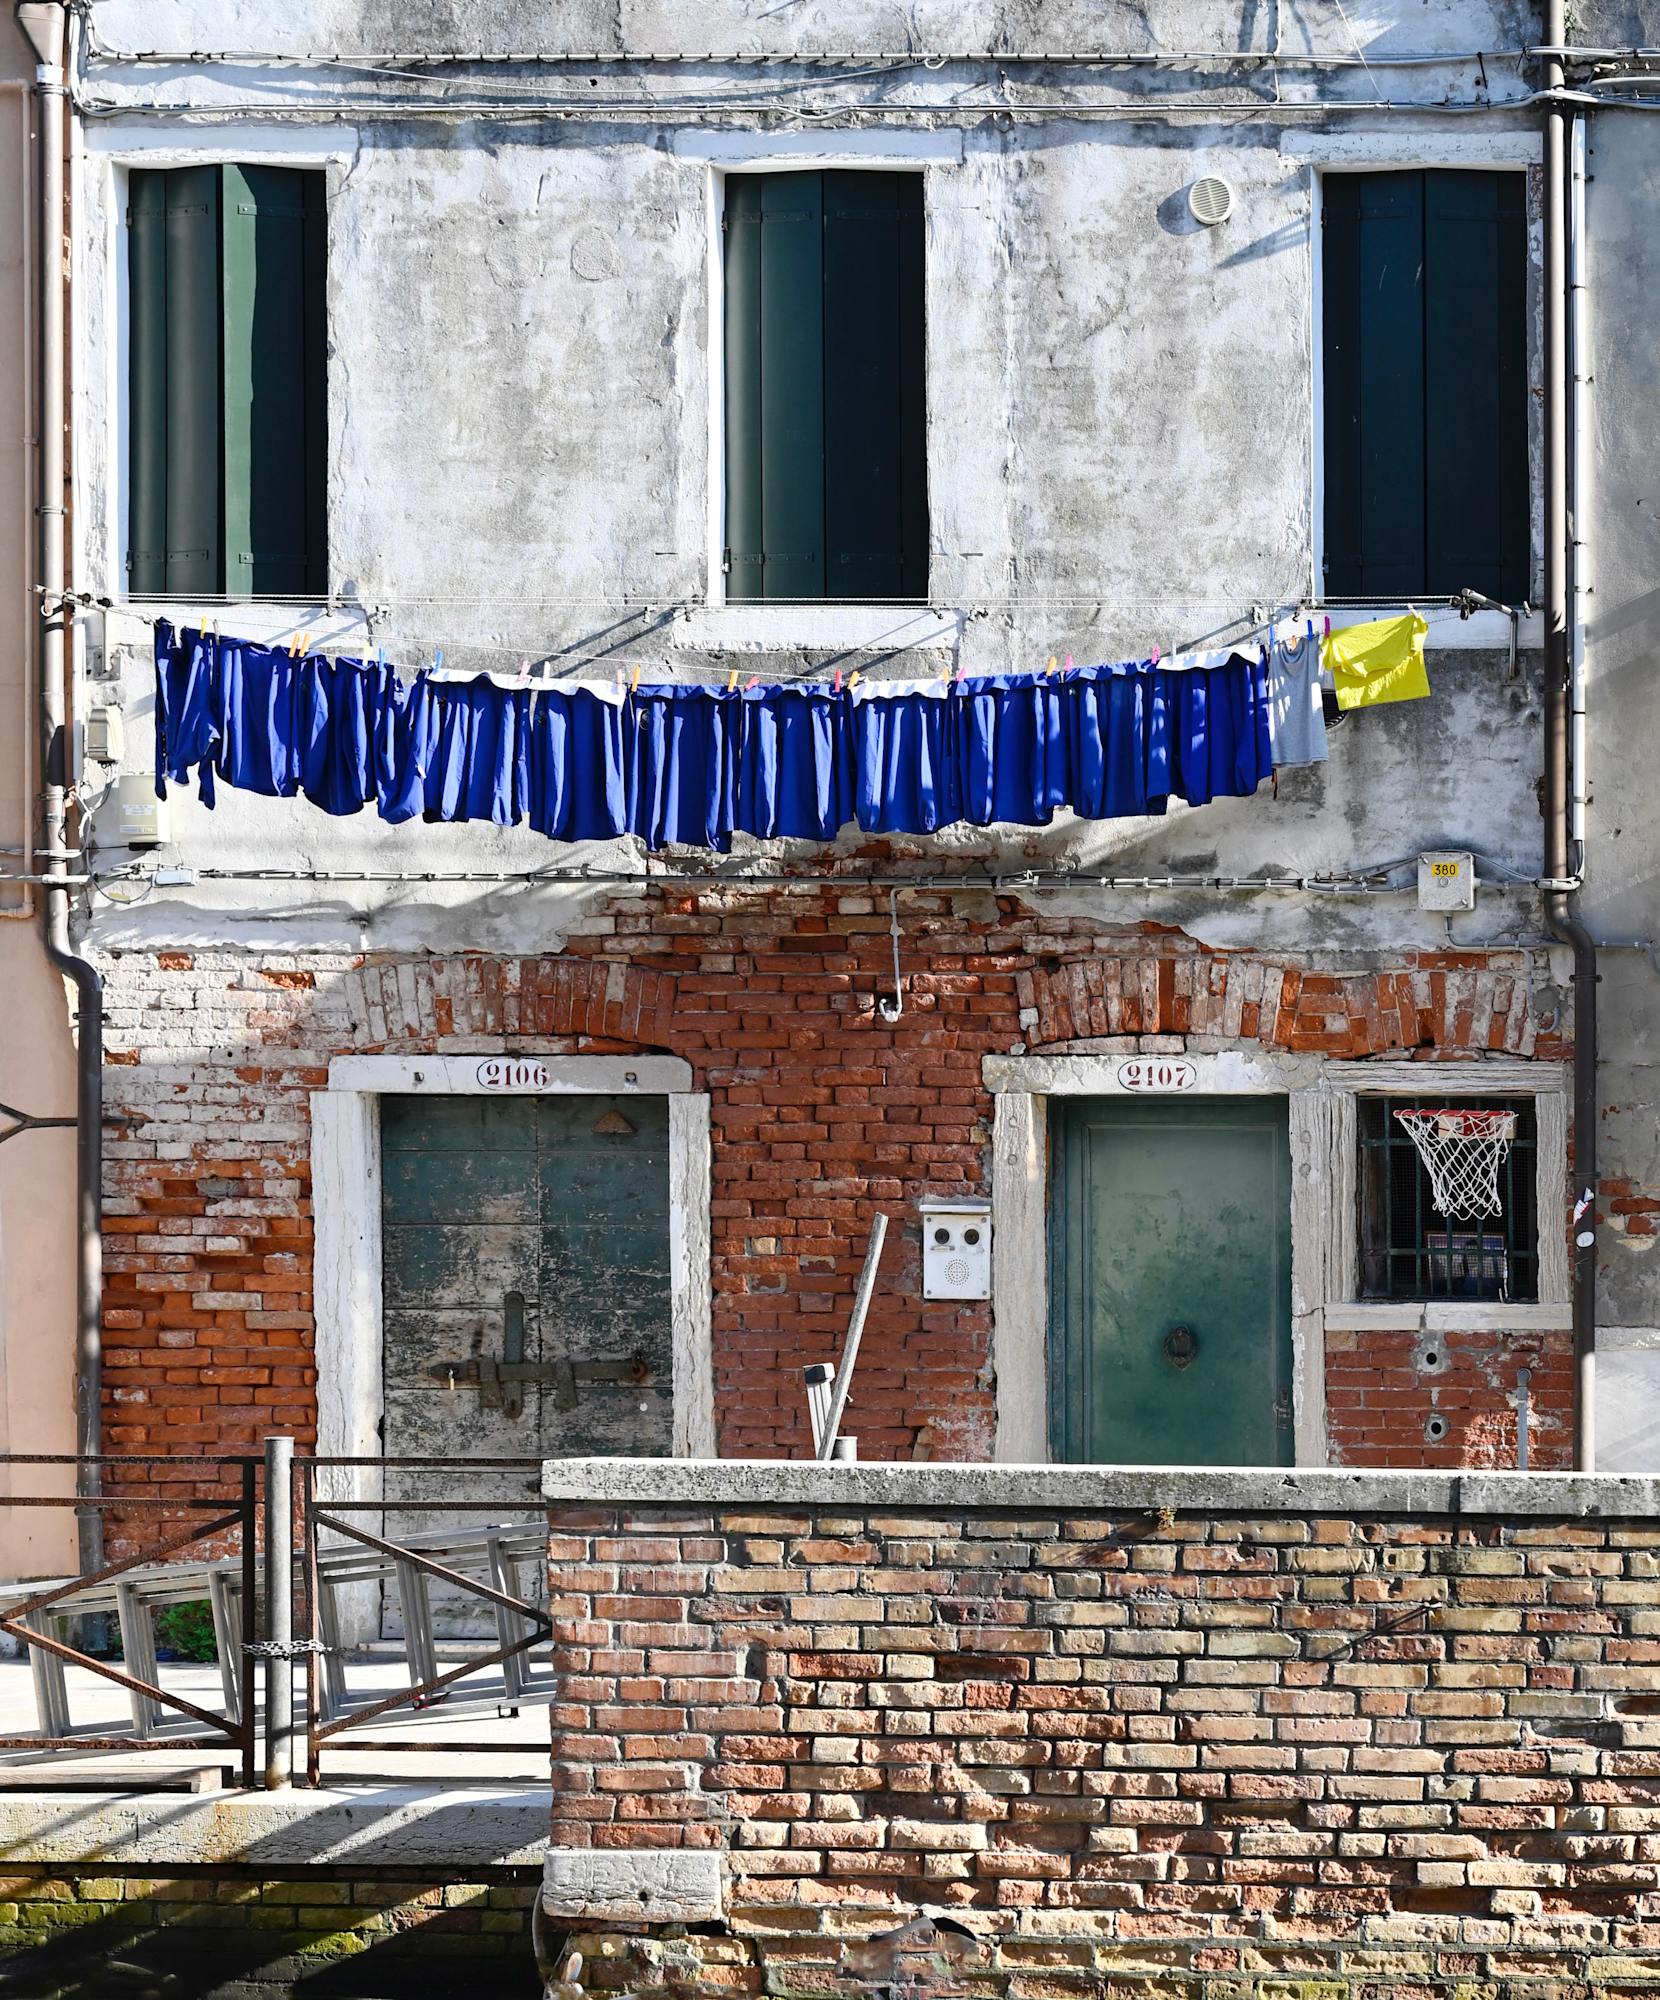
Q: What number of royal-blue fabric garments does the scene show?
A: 12